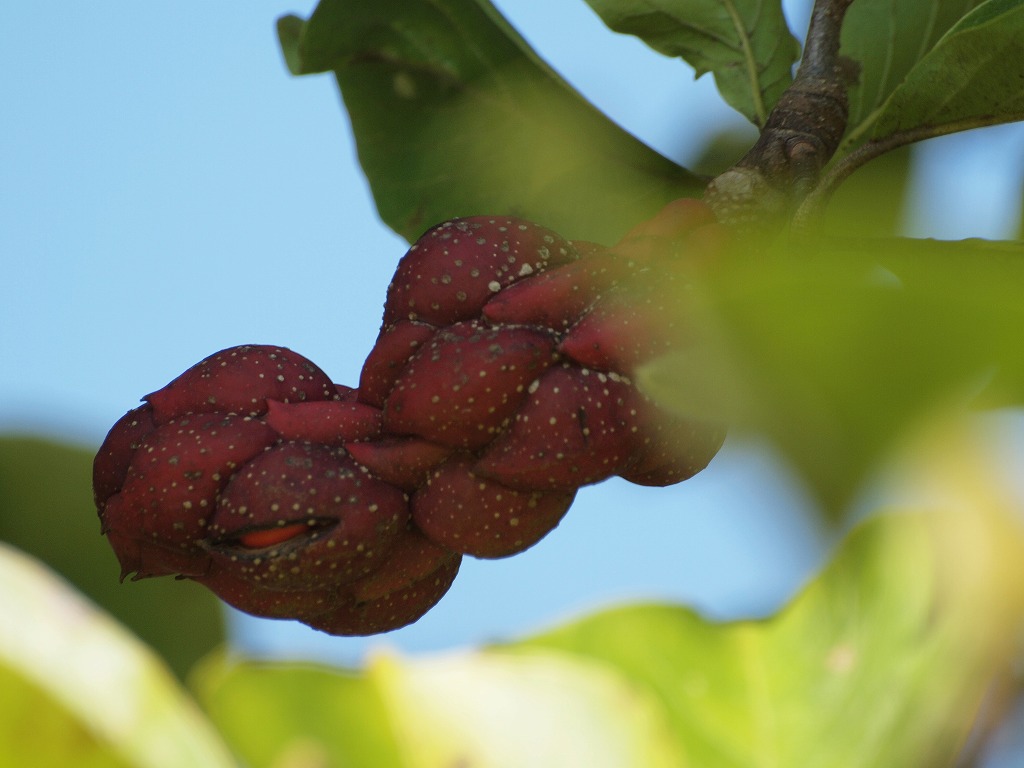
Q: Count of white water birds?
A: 0